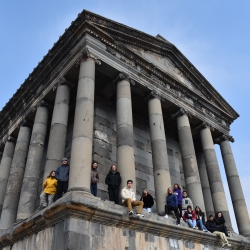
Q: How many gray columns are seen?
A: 11